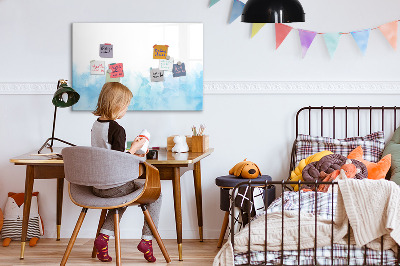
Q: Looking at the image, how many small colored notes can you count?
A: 8